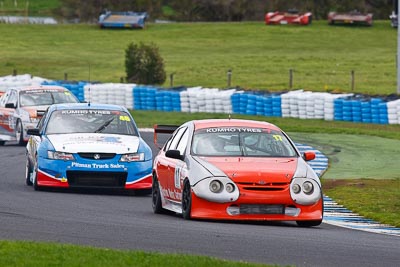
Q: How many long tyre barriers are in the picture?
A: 1